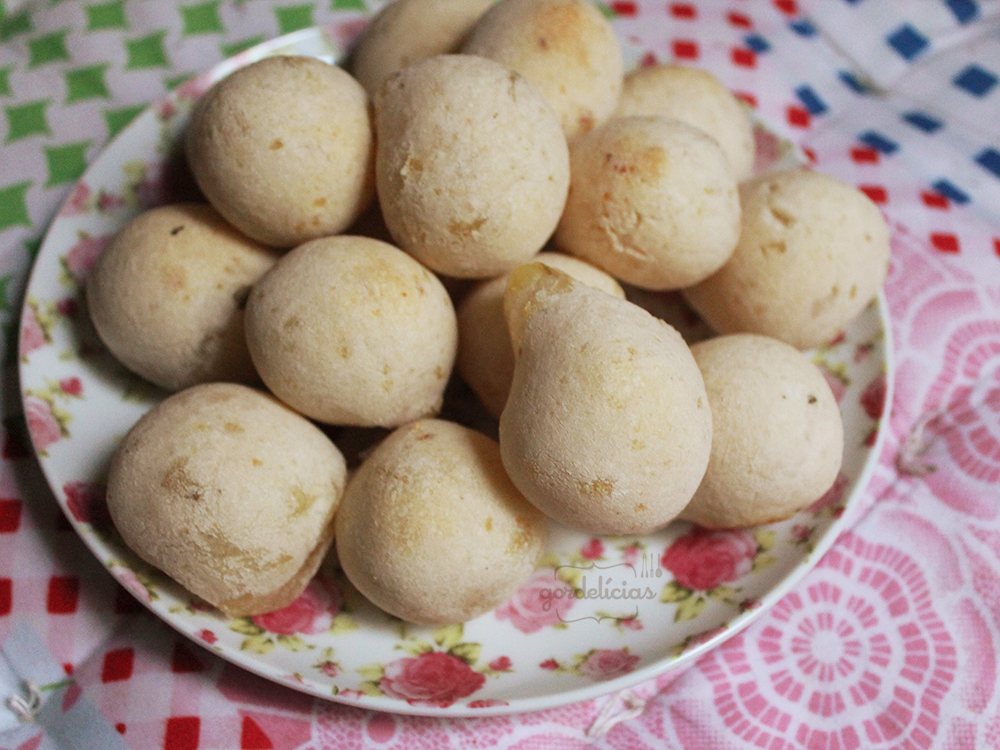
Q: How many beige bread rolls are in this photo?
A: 14